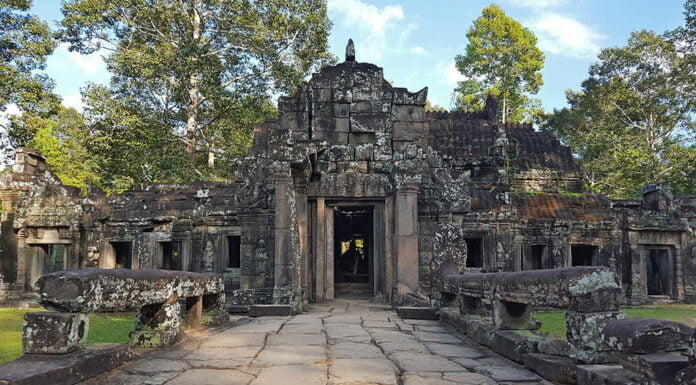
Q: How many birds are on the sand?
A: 0